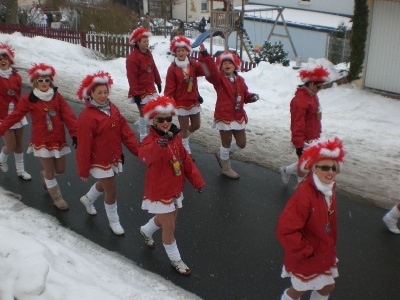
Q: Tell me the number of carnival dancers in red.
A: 9